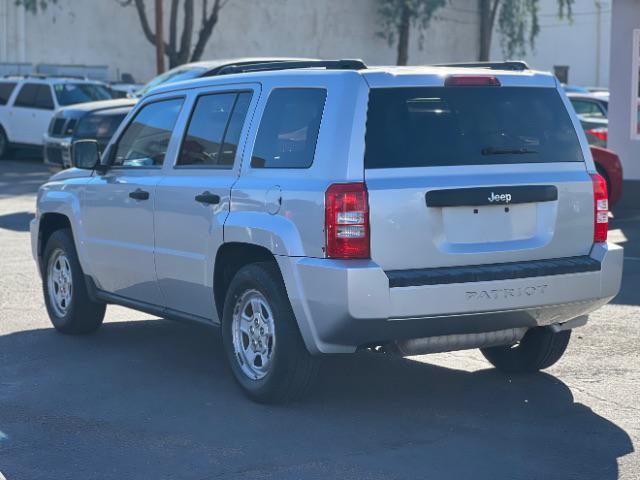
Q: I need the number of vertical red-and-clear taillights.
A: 2